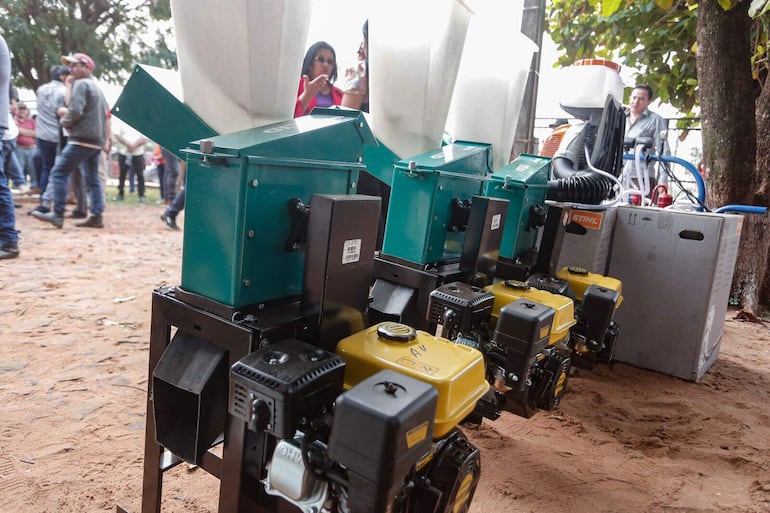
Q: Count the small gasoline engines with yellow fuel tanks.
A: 3